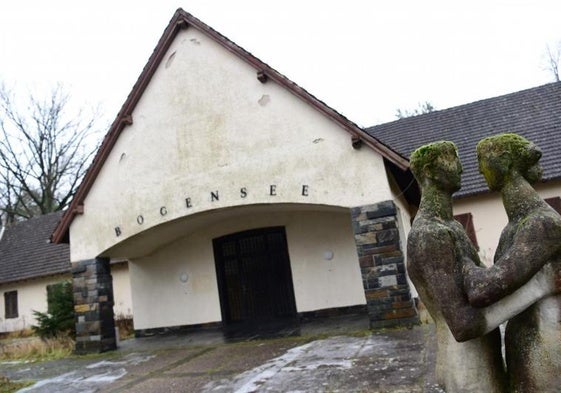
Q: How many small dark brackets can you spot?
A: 5